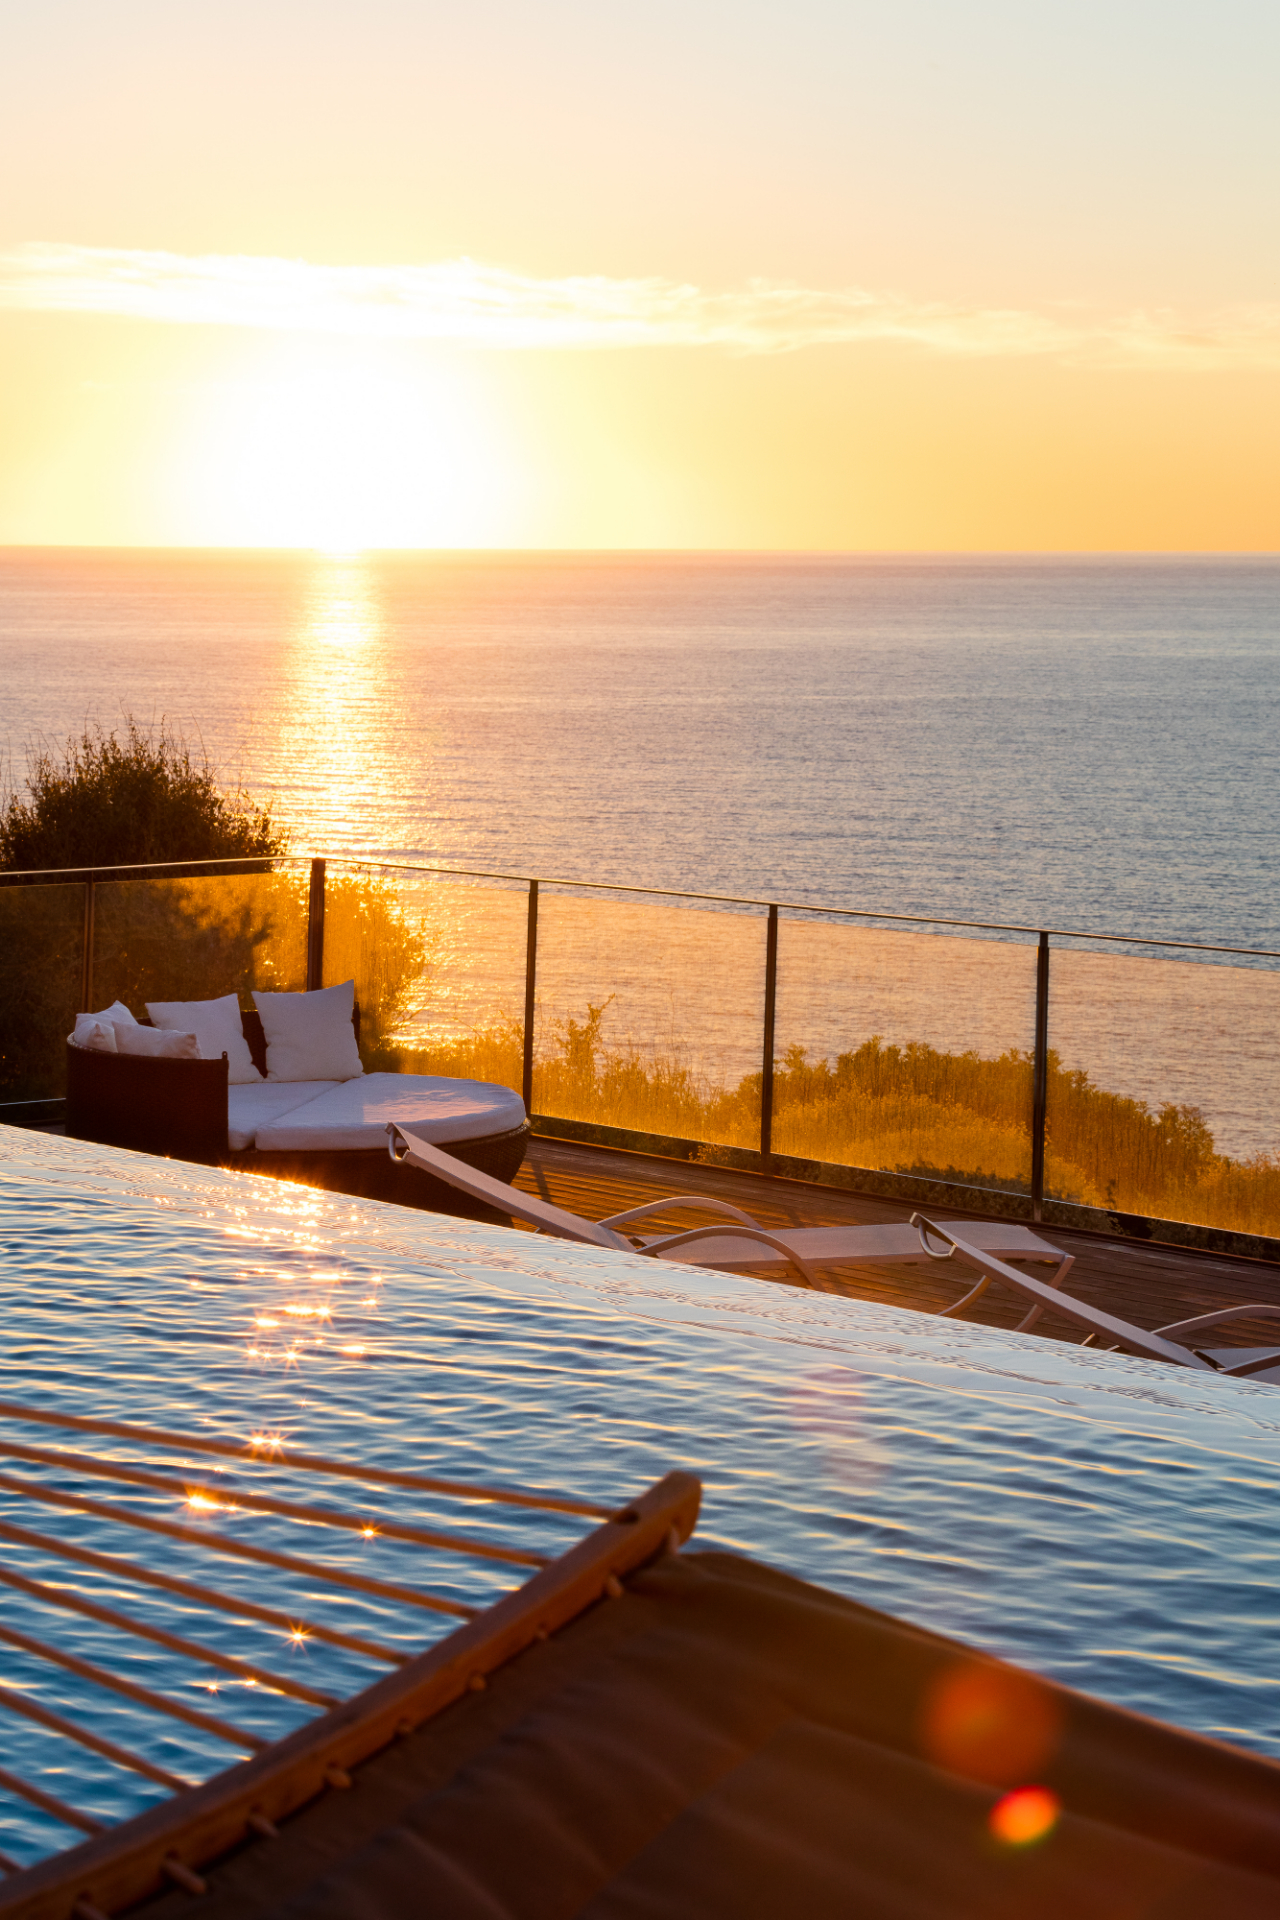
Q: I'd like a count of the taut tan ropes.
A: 9